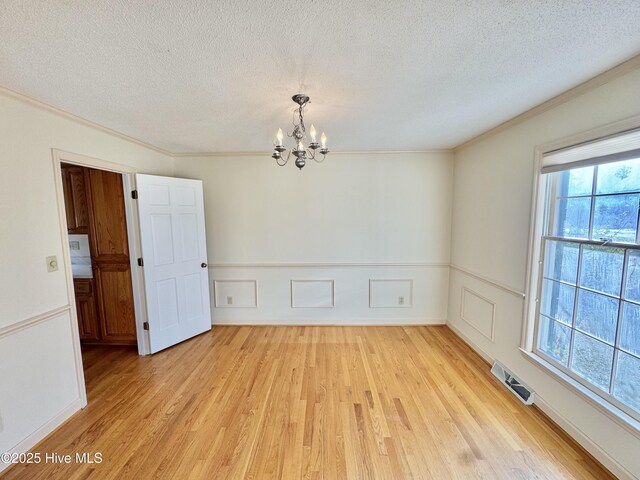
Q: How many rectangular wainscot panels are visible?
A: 4